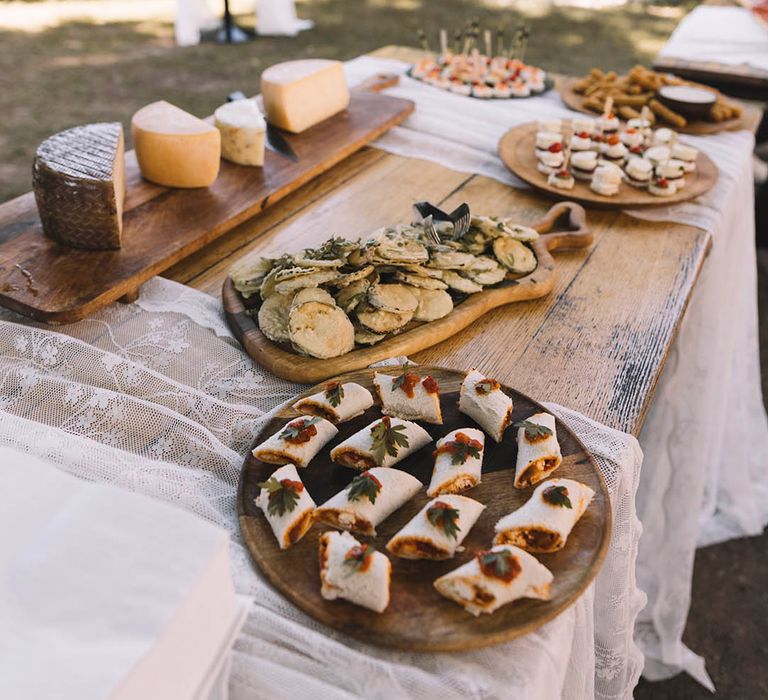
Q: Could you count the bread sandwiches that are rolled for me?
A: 13